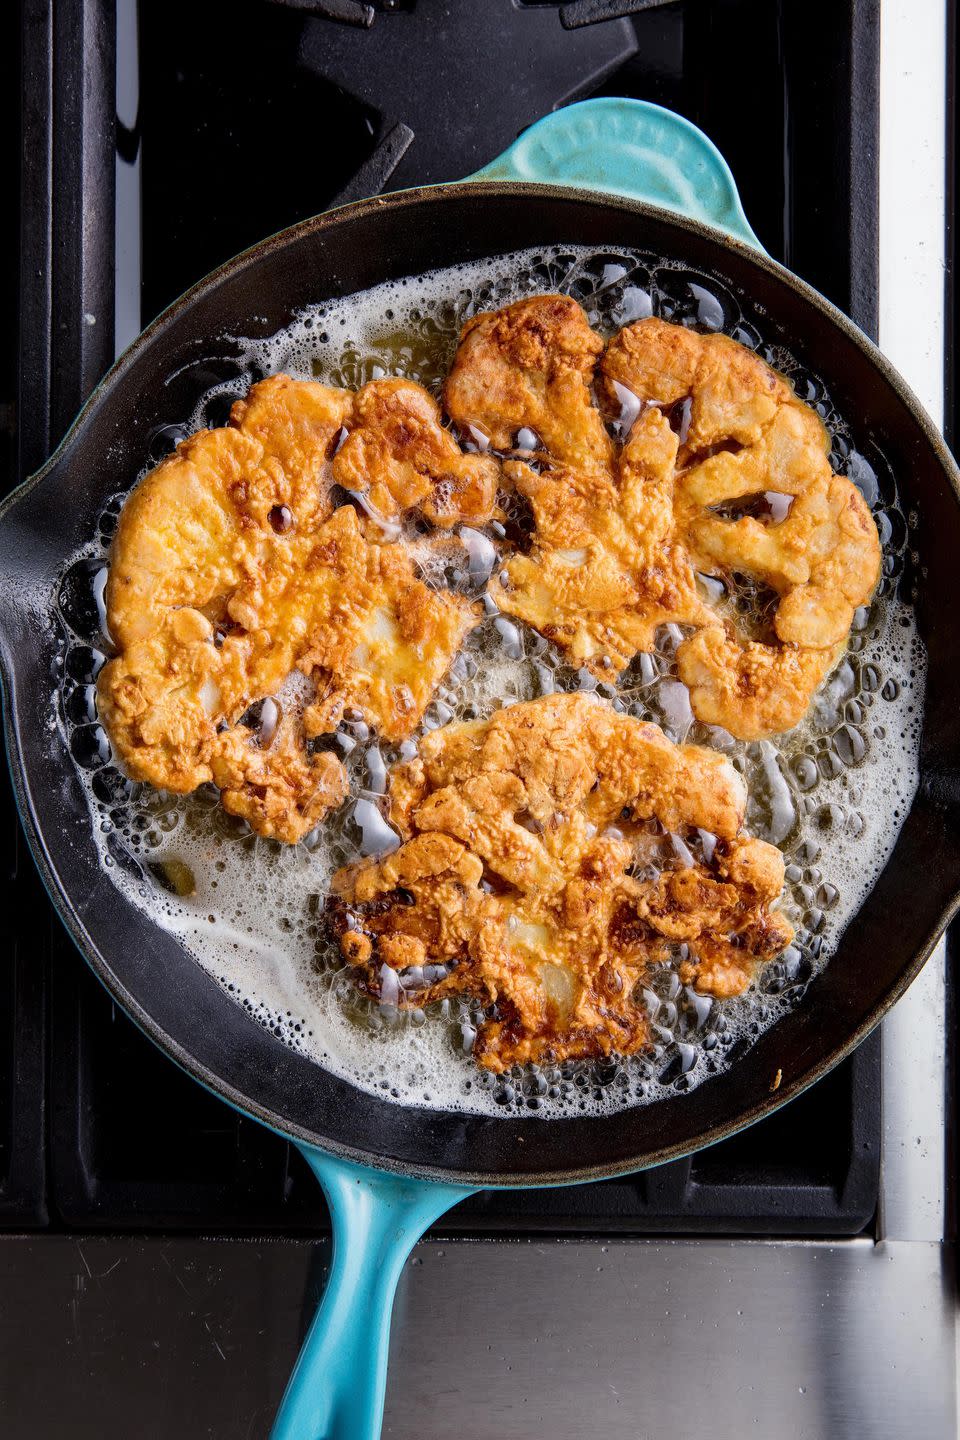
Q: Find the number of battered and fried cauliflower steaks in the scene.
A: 3